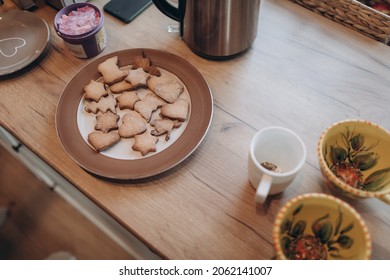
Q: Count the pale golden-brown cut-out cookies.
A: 15